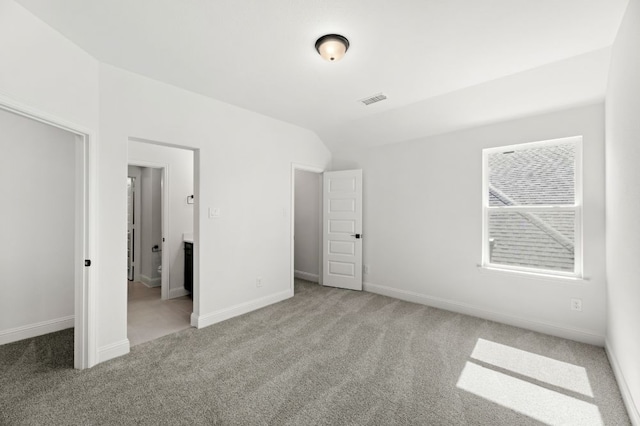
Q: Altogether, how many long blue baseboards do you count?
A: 0